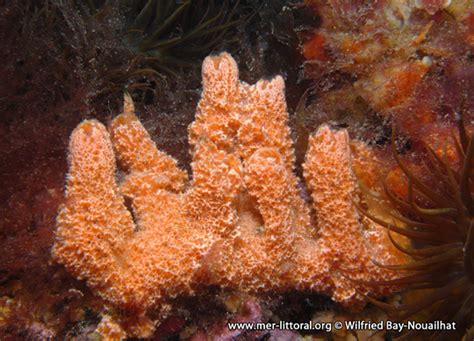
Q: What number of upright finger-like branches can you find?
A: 6